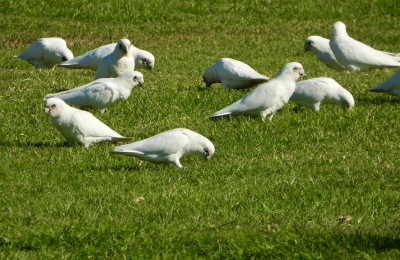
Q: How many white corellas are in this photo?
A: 12